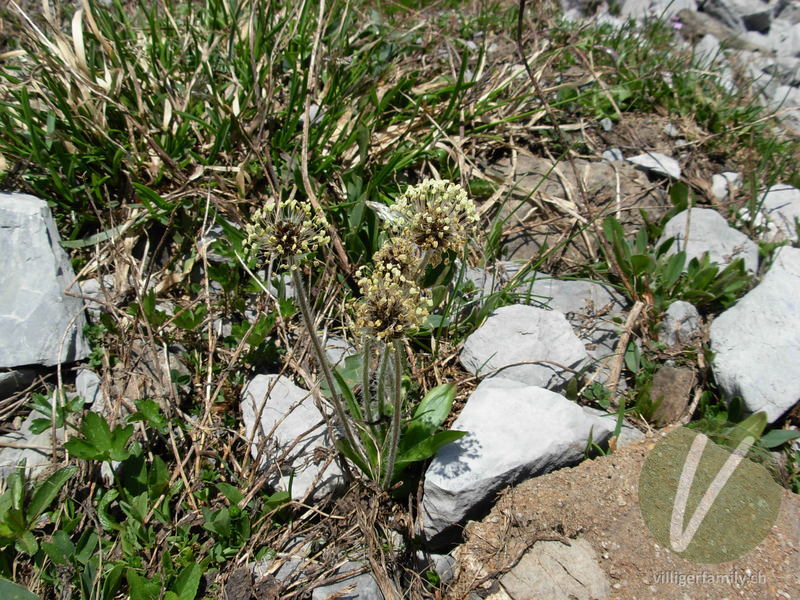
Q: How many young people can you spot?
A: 0